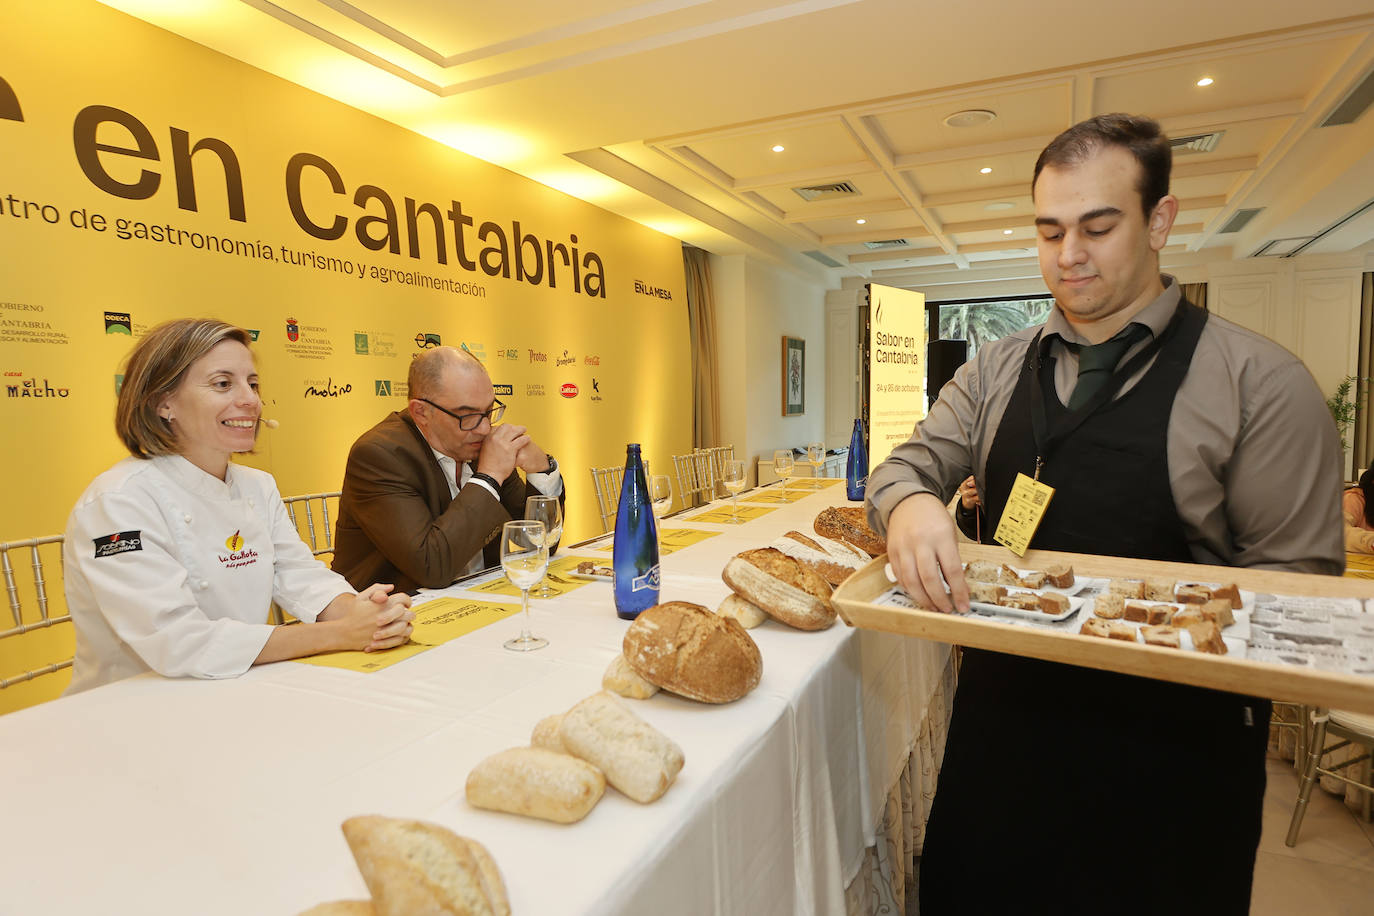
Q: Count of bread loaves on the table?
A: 11